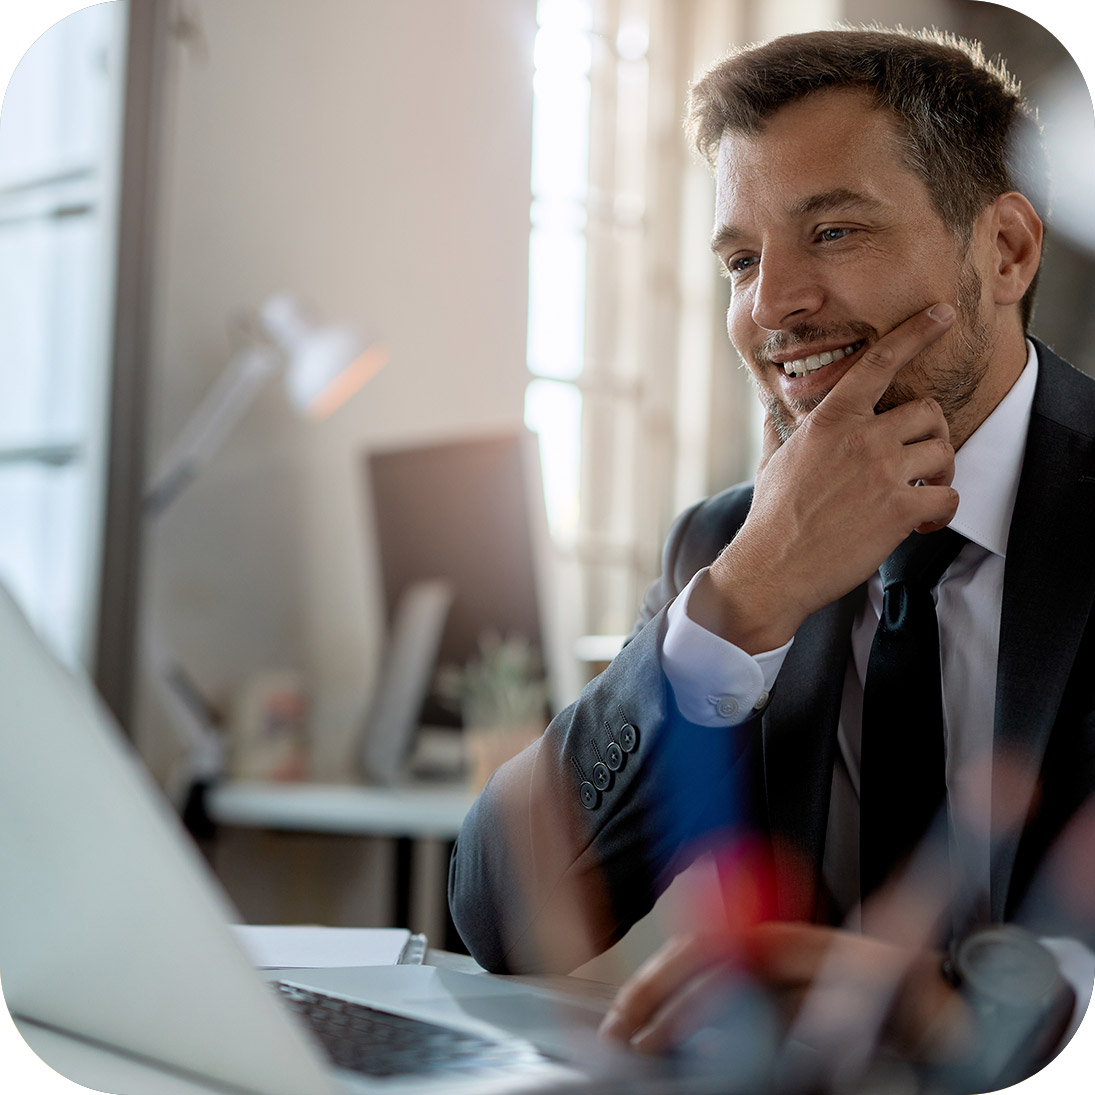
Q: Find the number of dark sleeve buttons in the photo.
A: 4